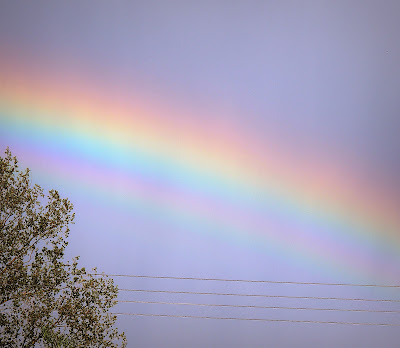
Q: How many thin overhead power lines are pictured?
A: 4